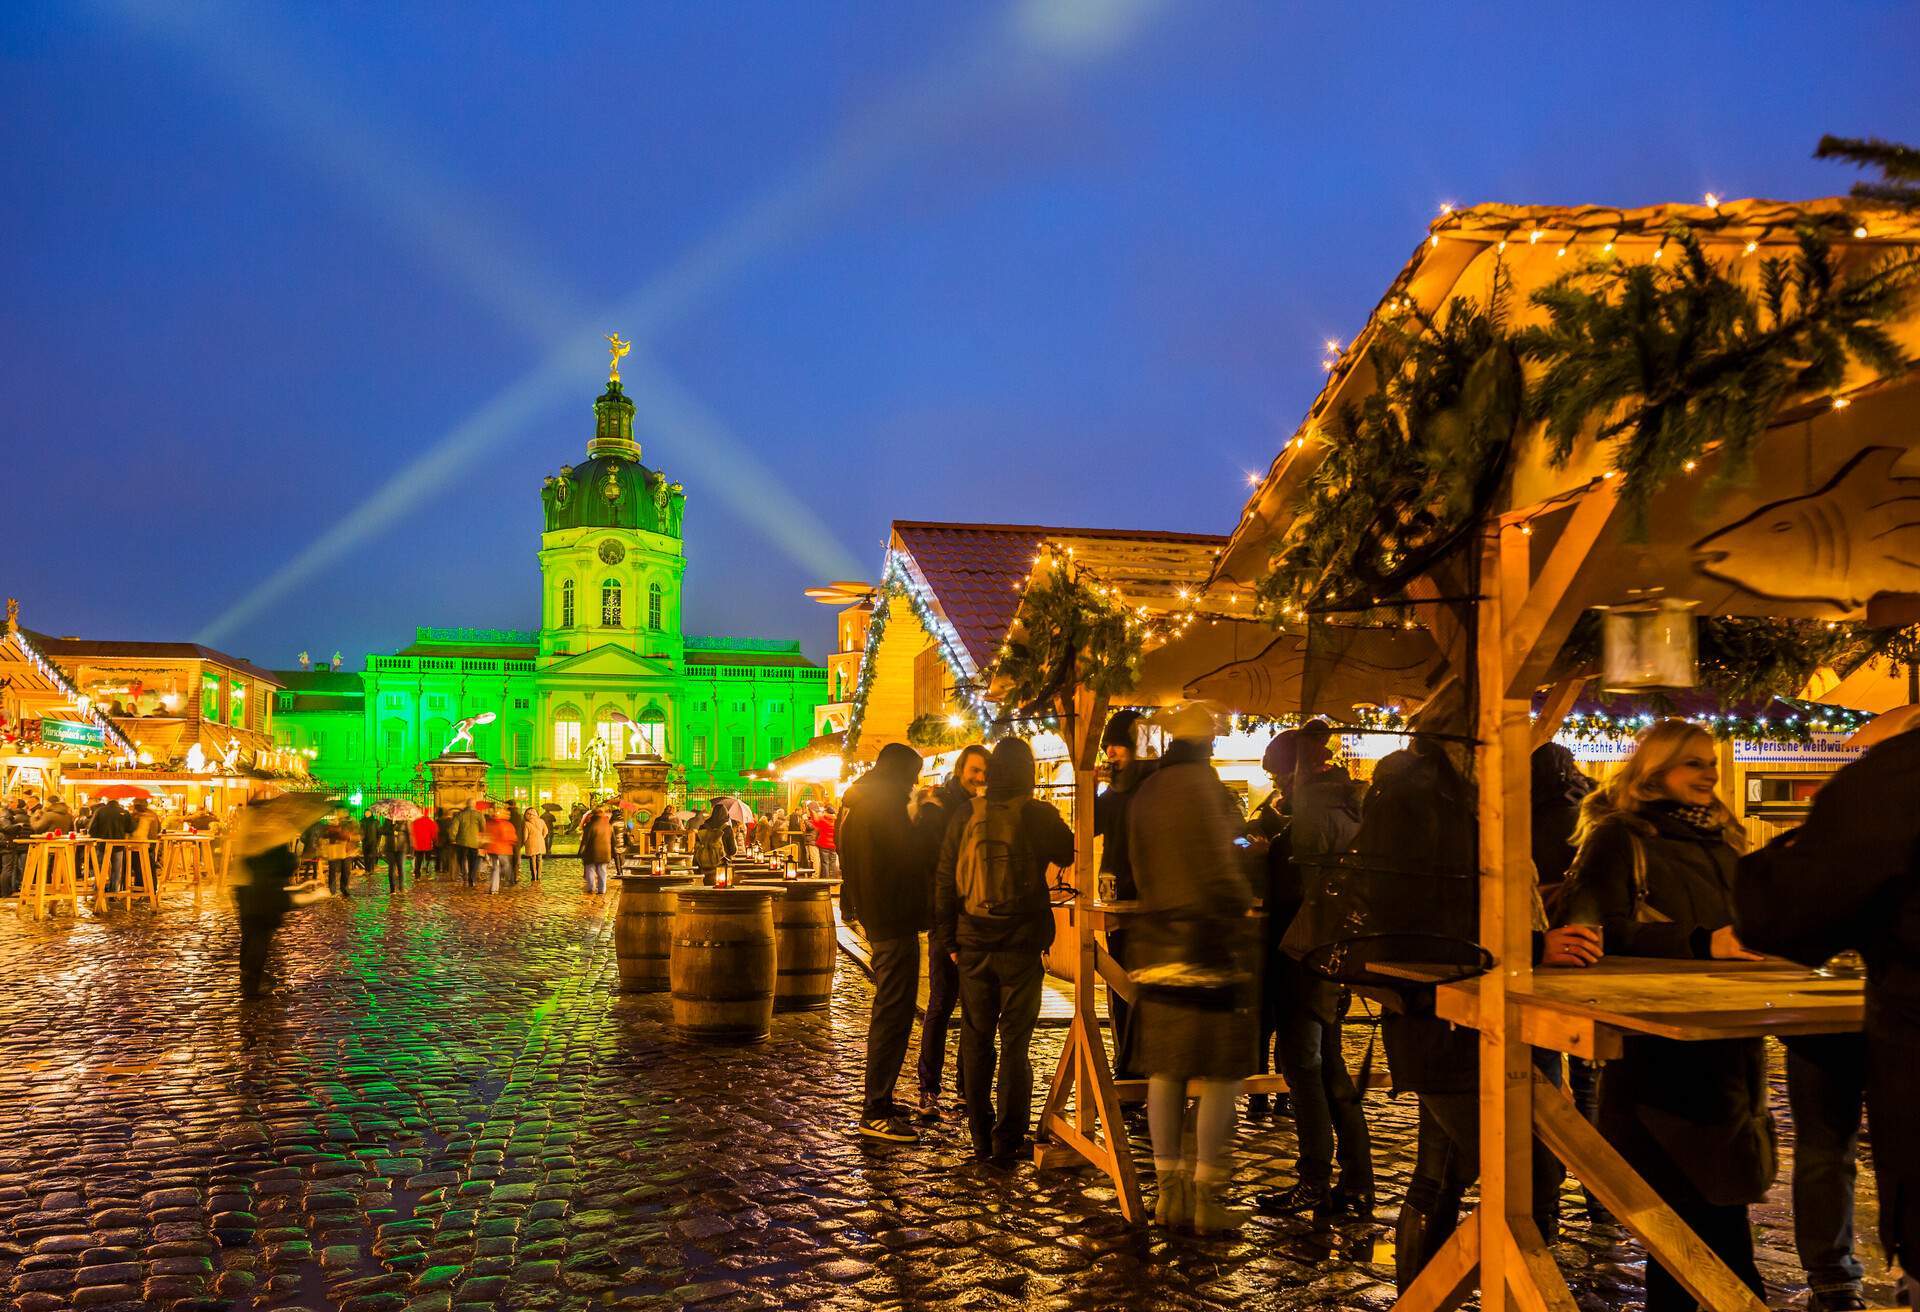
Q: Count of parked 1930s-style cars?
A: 0